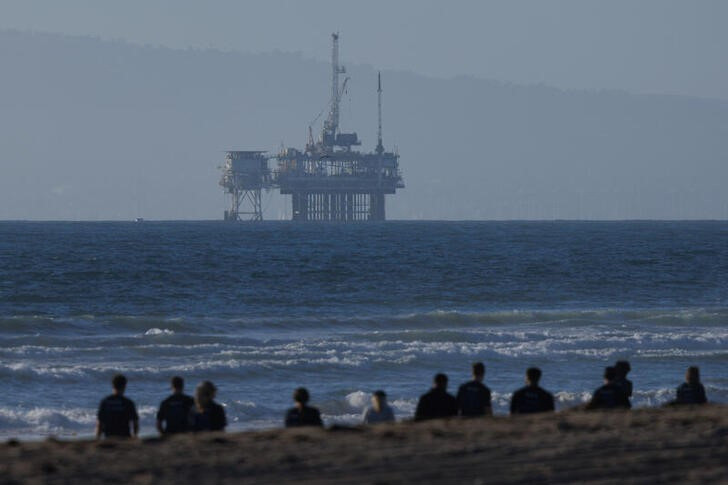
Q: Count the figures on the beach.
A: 11